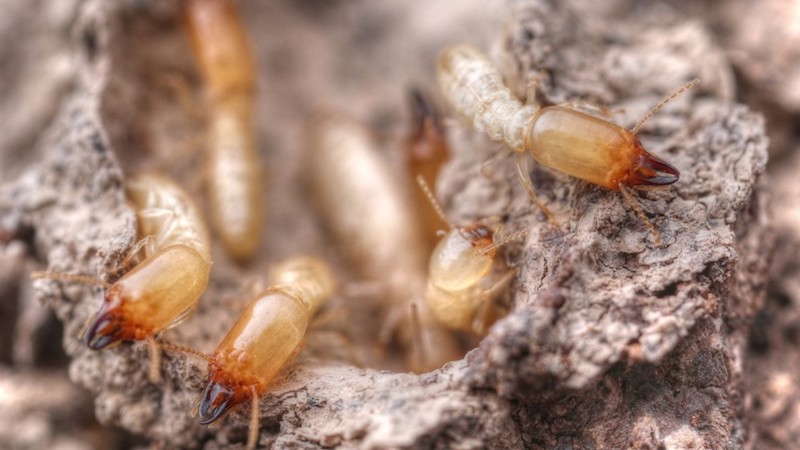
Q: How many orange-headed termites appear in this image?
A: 5